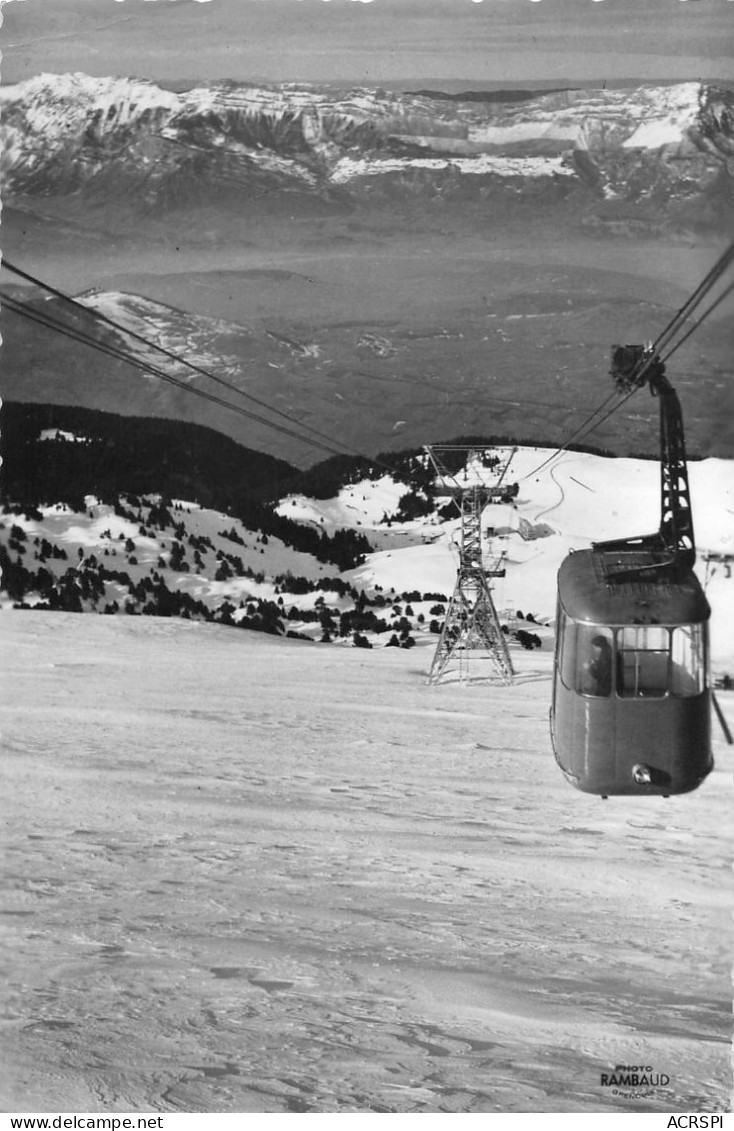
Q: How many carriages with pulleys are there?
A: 1